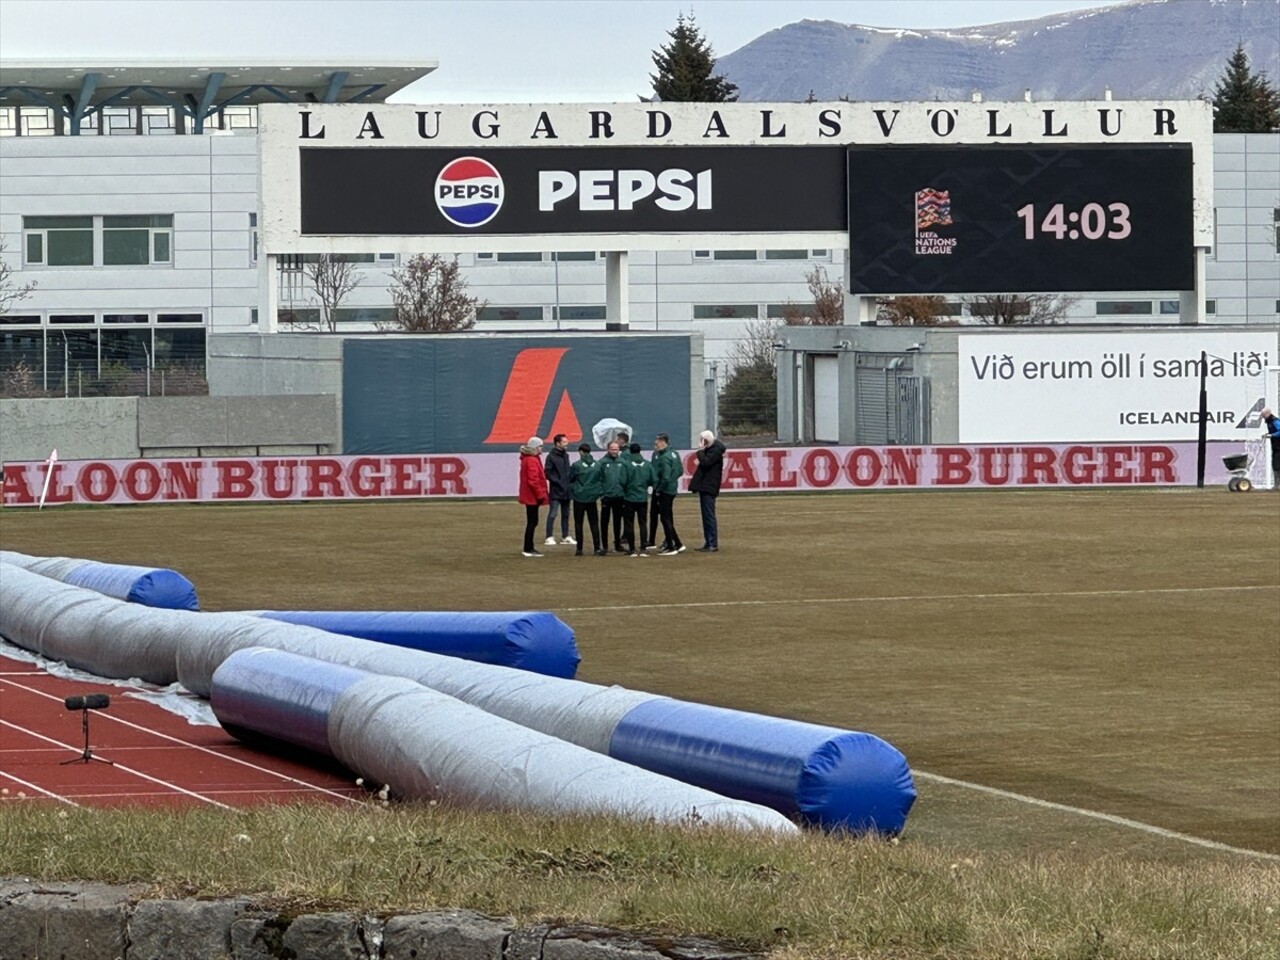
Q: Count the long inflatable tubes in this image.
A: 4